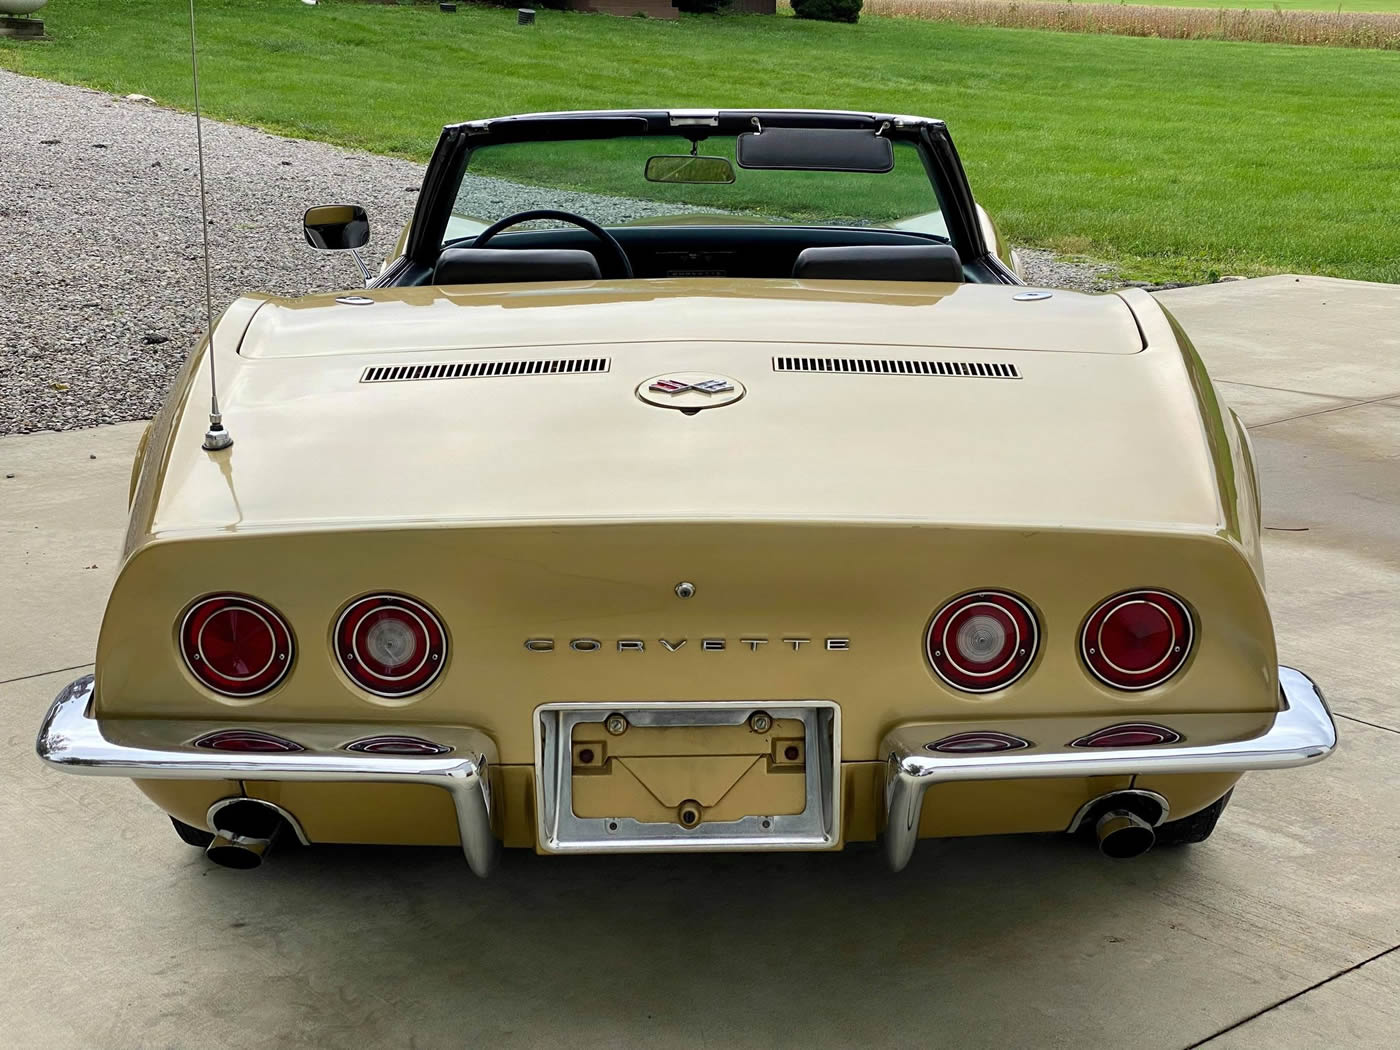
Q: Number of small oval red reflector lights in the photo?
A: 4